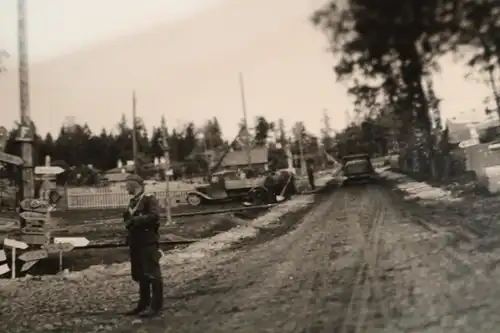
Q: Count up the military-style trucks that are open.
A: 1